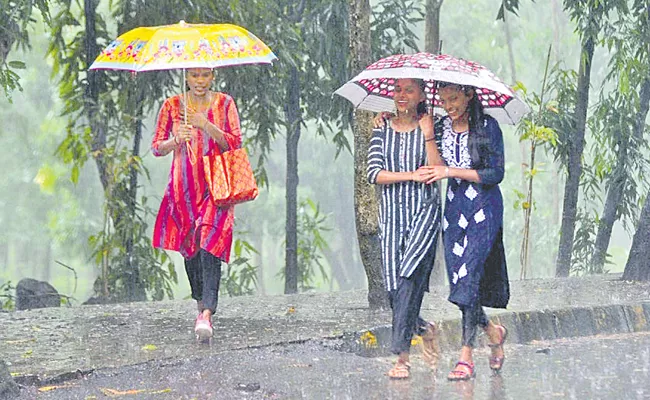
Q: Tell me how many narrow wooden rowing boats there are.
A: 0